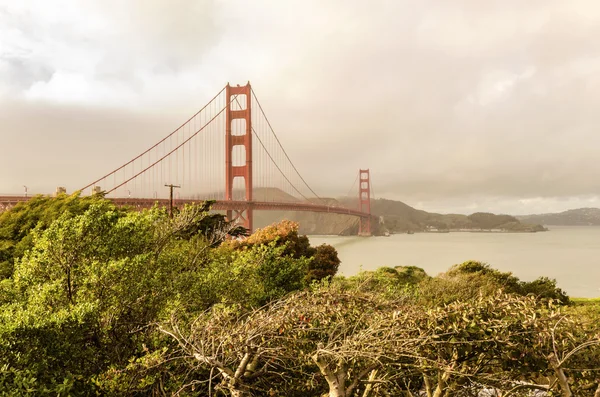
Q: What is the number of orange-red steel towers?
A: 2